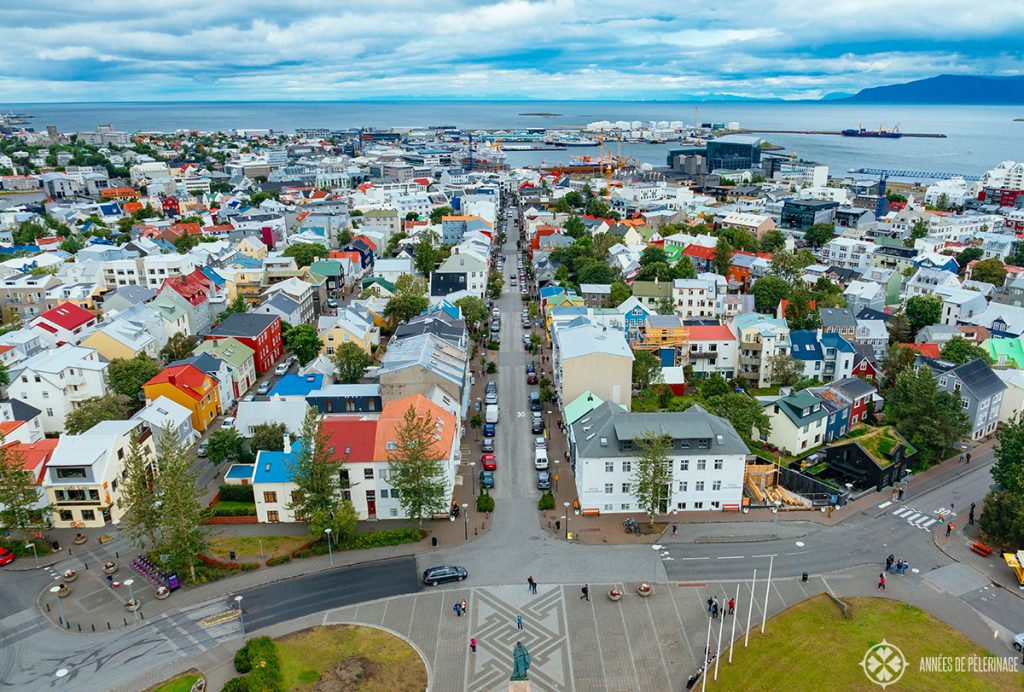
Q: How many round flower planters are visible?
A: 8